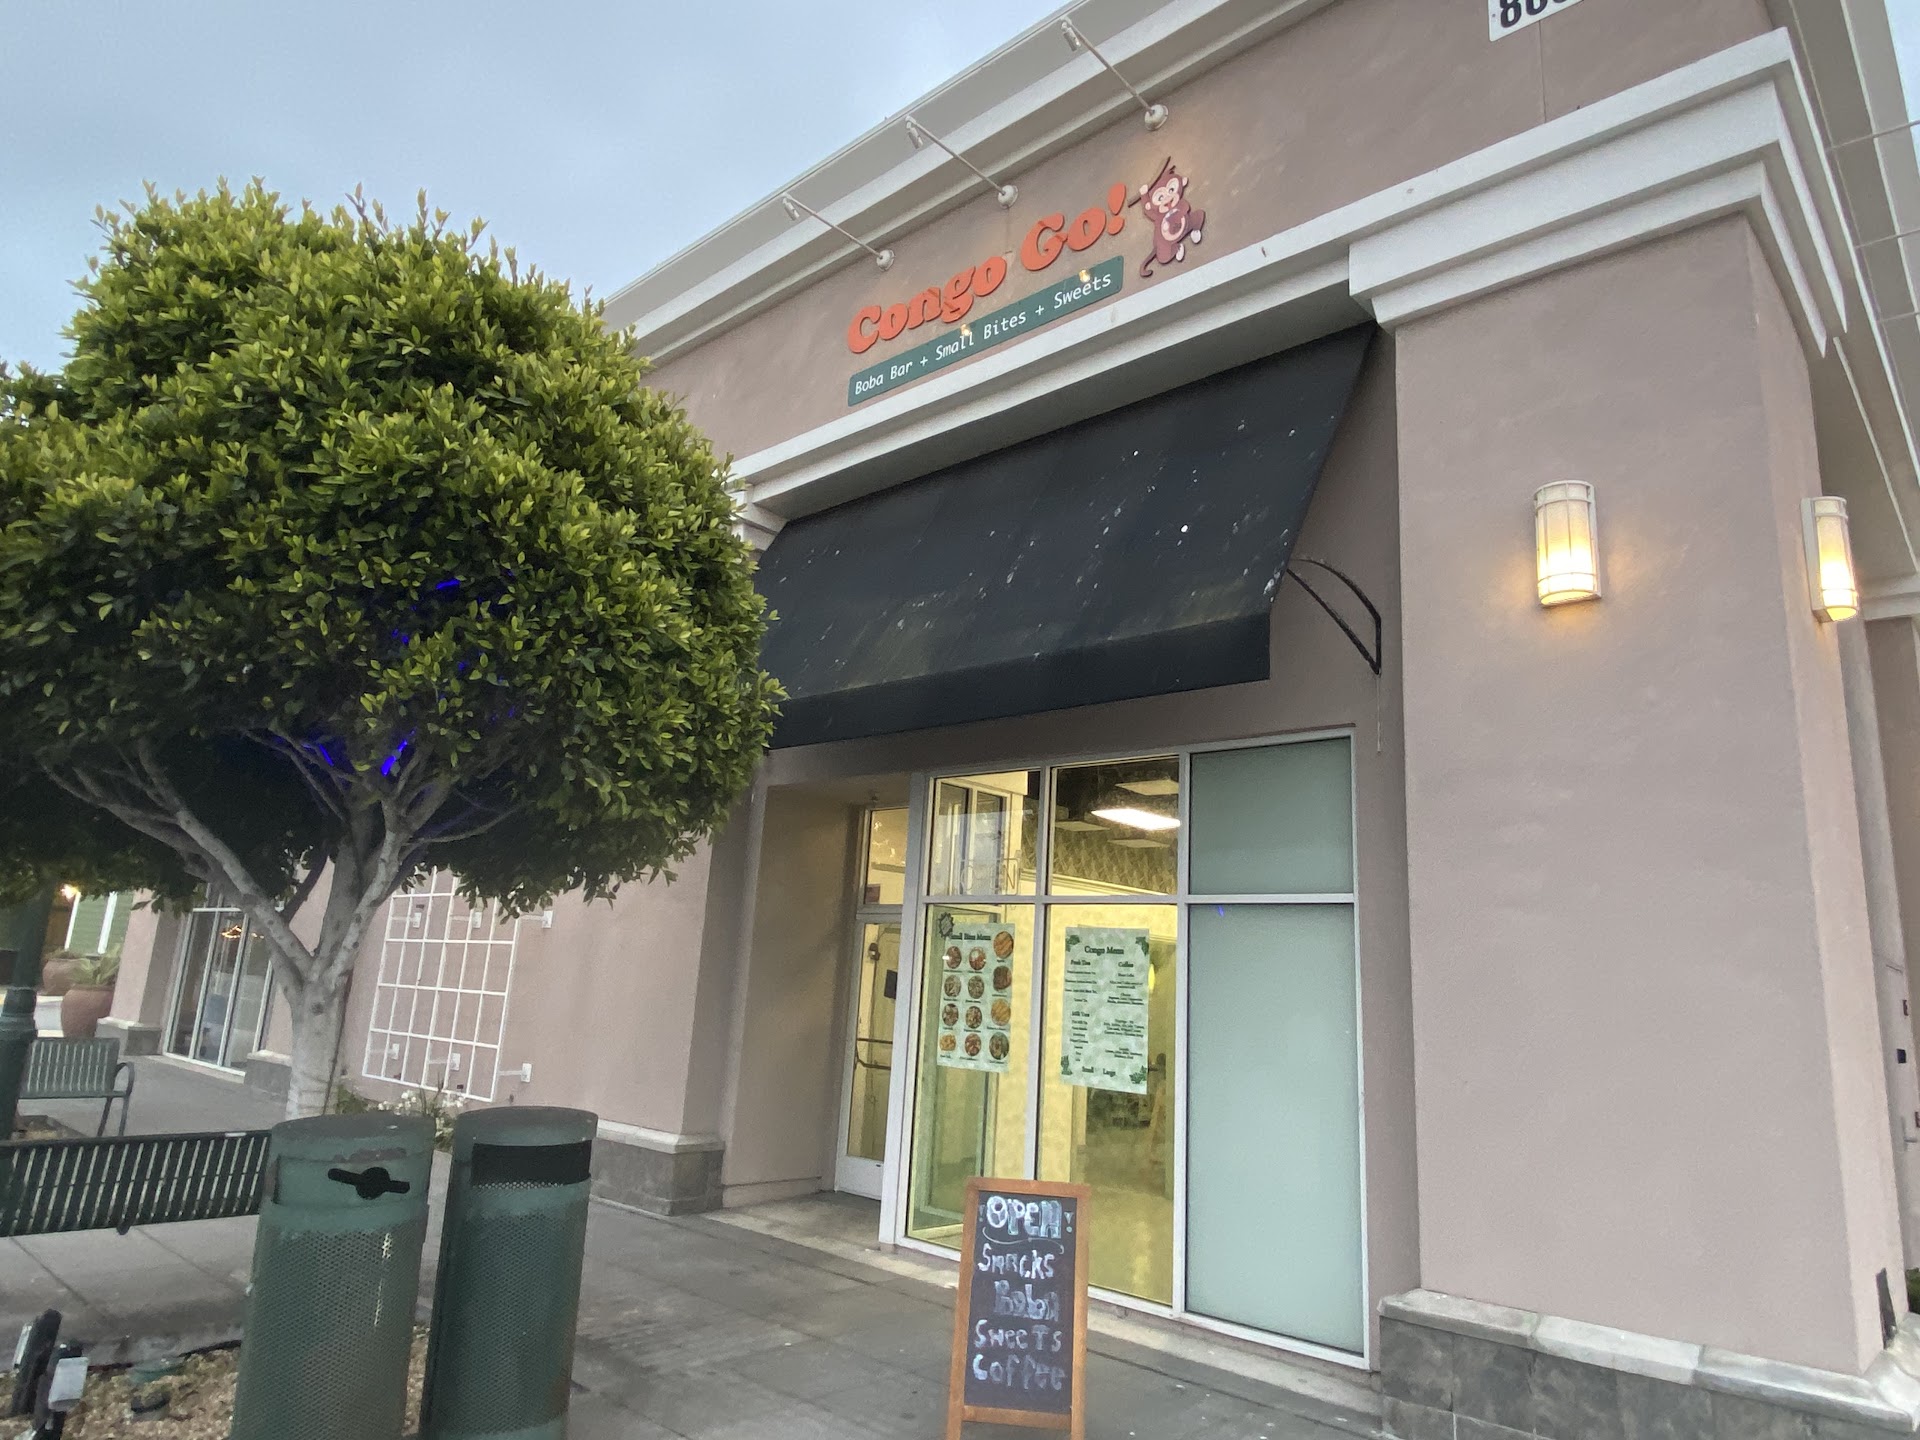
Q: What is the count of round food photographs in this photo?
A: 12